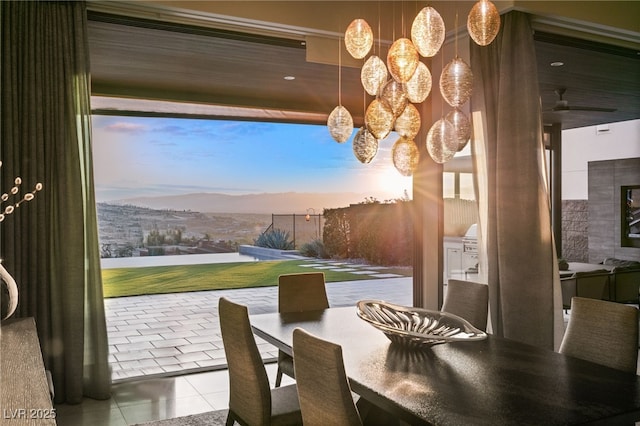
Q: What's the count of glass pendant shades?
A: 15